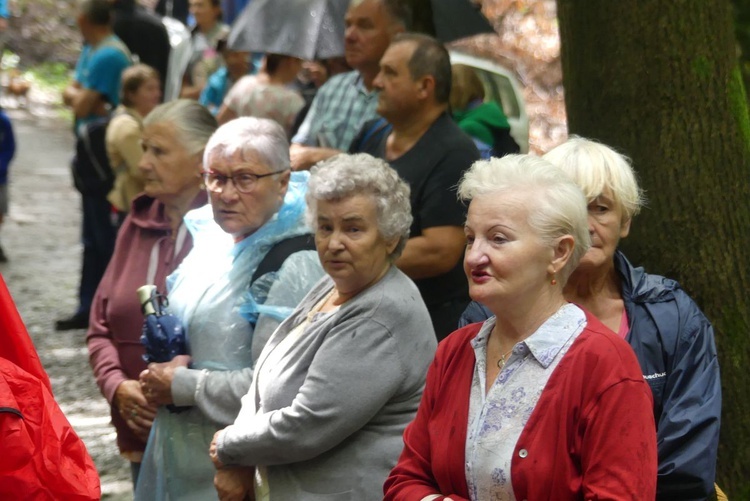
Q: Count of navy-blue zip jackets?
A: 1